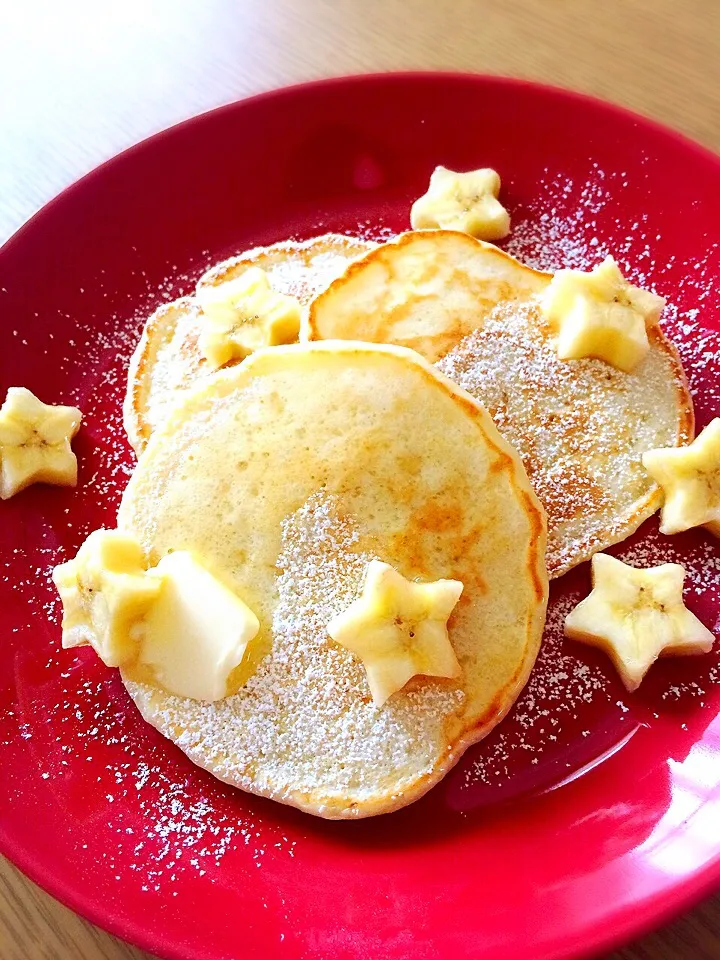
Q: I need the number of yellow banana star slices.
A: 8